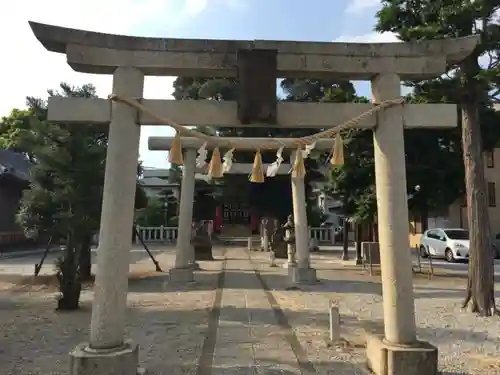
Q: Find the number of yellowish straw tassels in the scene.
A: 5